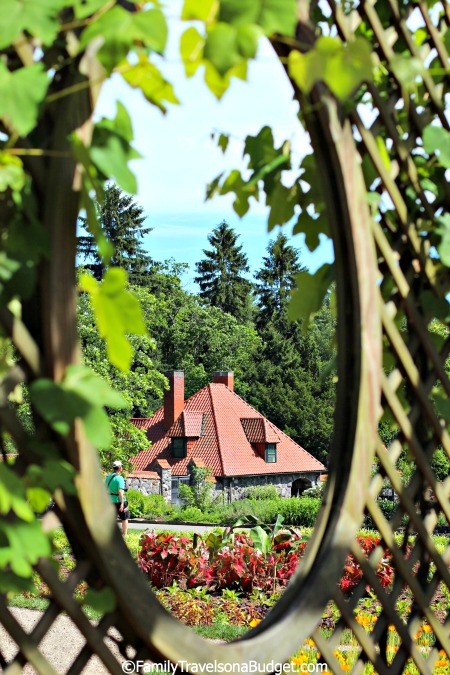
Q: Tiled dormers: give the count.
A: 2